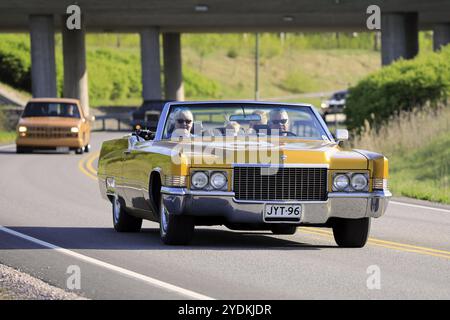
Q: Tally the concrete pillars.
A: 6